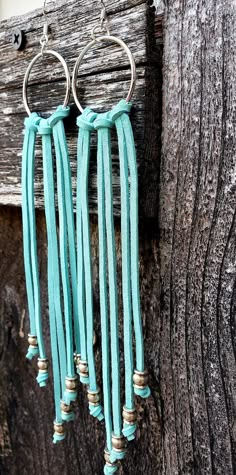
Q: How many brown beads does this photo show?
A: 12